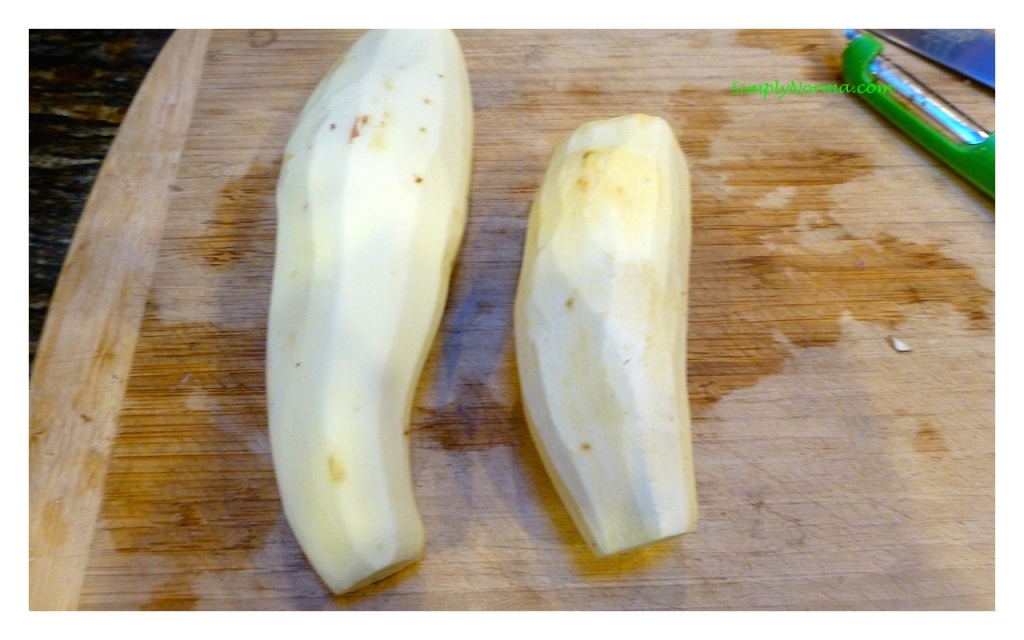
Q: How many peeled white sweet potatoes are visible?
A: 2